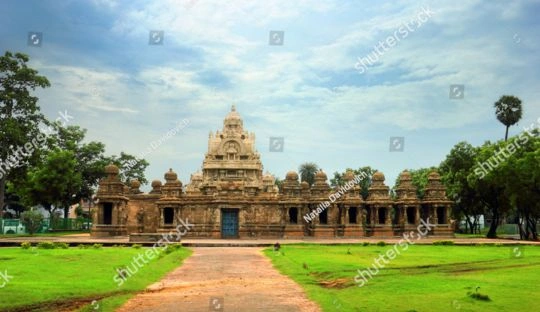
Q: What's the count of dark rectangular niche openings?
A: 8